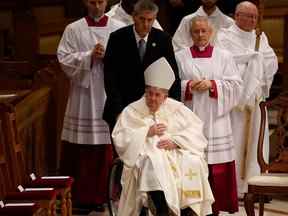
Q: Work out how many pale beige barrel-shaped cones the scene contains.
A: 0